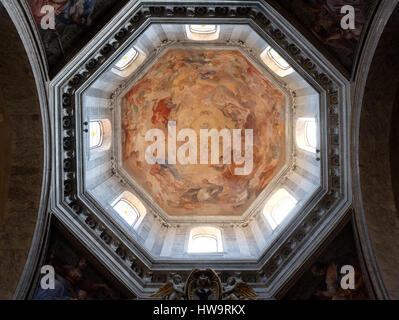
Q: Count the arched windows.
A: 8